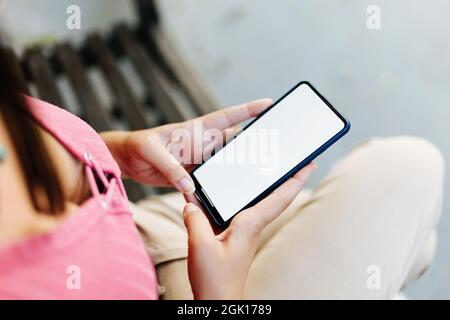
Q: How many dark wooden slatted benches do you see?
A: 1